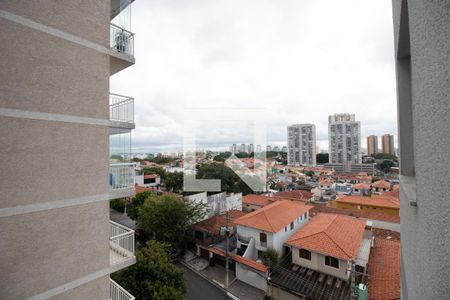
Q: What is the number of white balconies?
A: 5